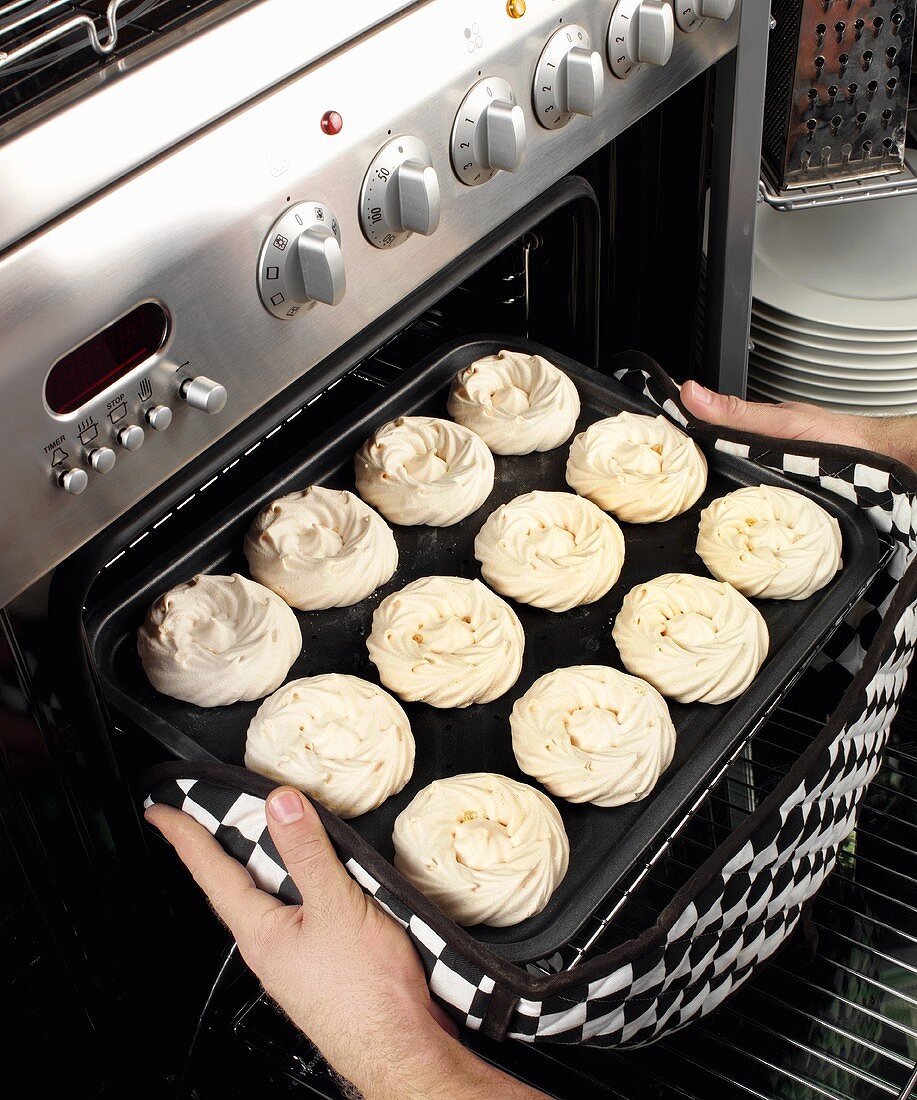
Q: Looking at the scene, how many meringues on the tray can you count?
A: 12